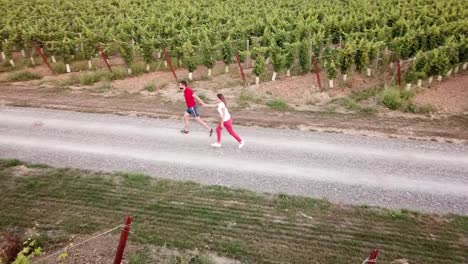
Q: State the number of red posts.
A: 8